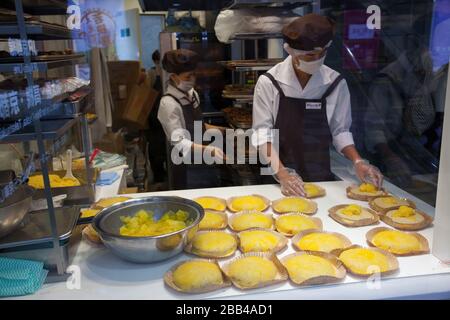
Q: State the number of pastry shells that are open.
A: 4